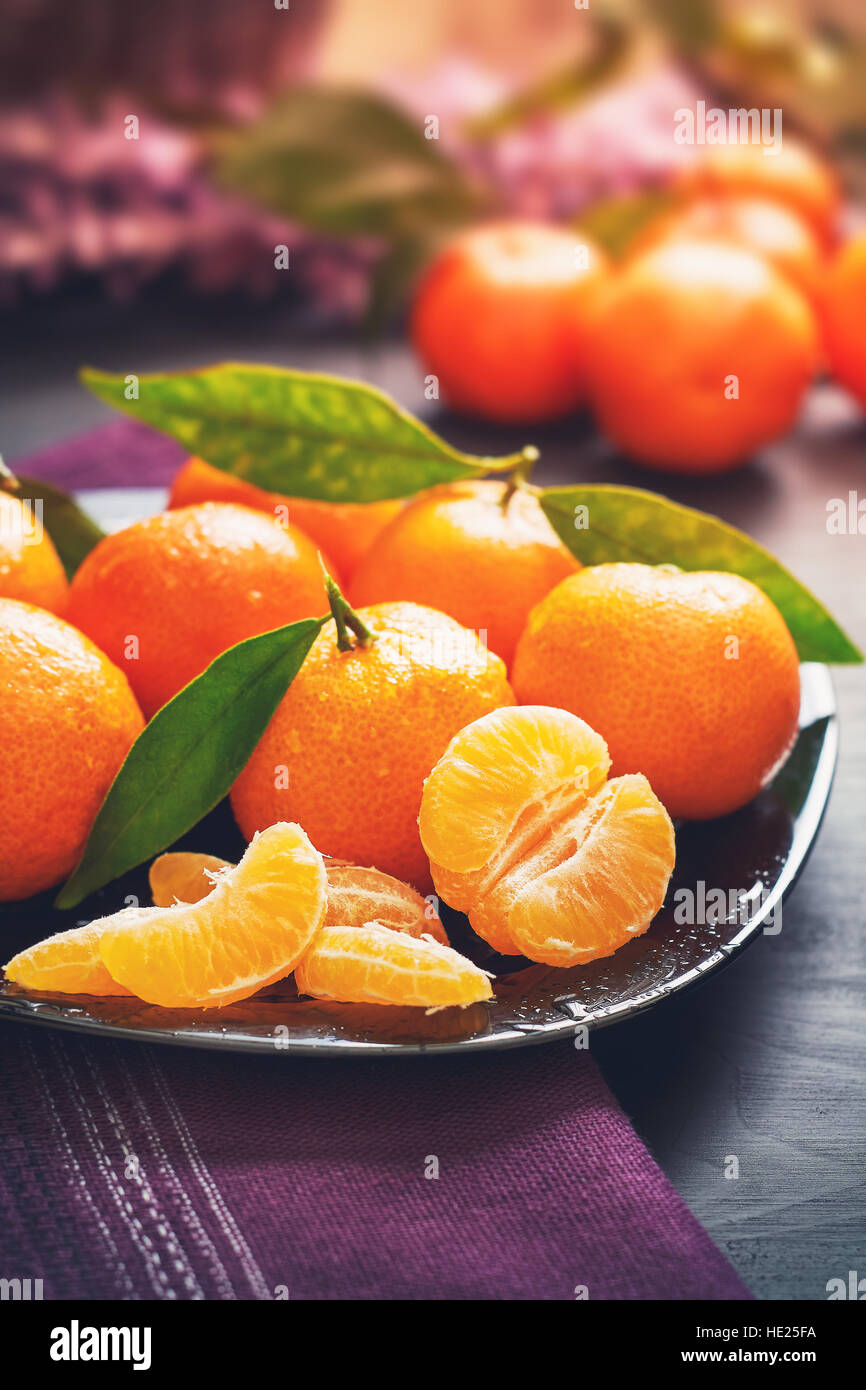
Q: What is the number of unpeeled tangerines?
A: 12